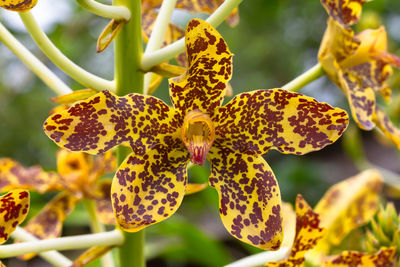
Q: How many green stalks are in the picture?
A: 1